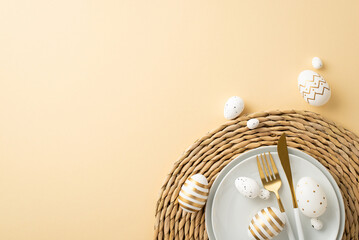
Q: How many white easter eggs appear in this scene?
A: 10